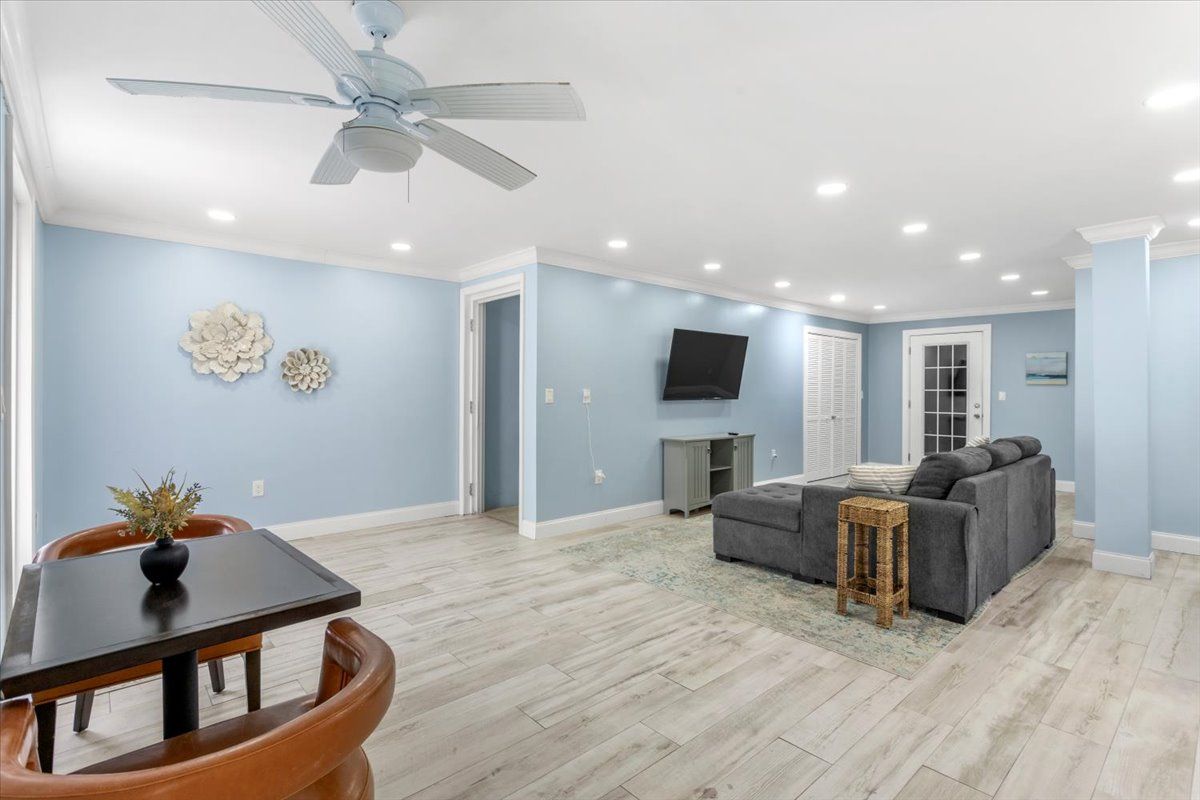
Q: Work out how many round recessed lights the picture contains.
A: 15